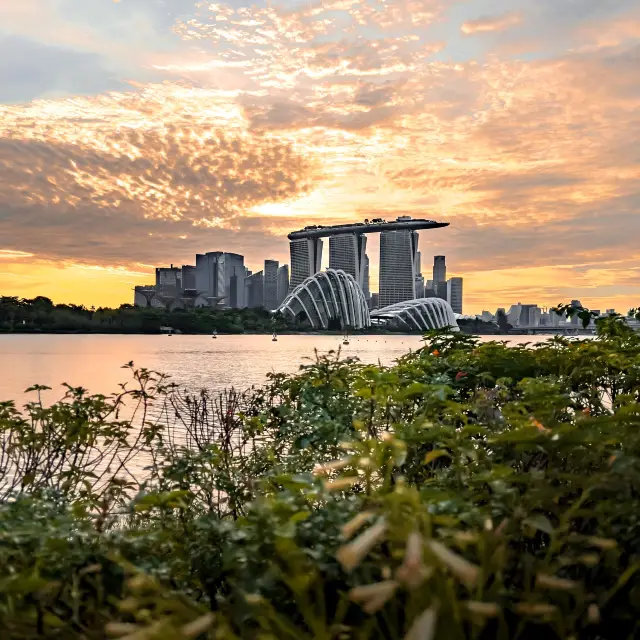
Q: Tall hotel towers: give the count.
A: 3